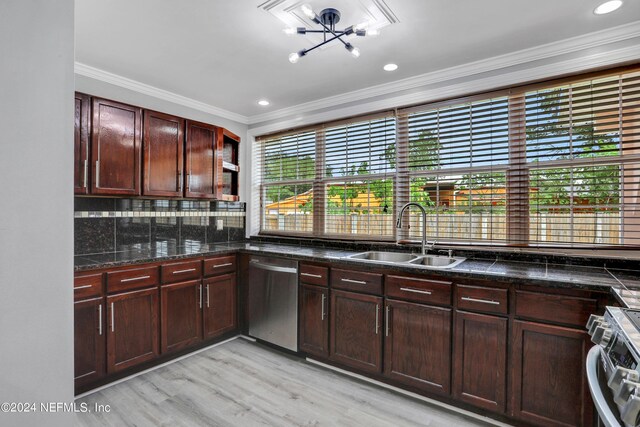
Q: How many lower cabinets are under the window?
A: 5